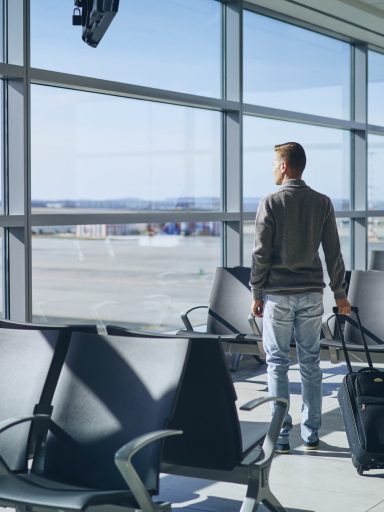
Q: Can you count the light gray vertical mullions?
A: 3